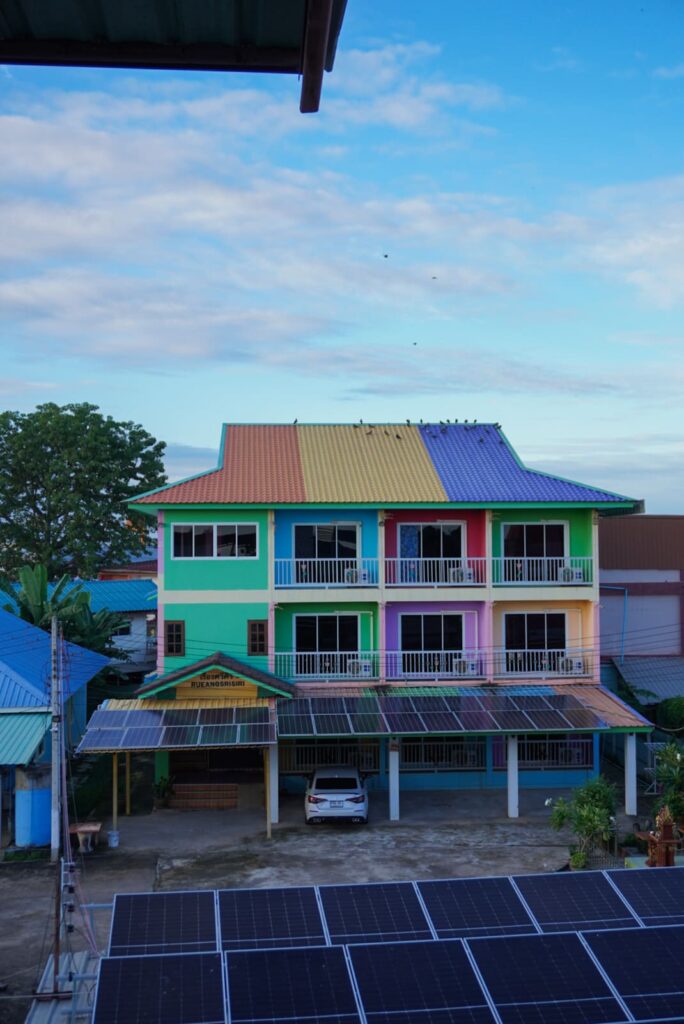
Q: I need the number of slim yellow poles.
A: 3